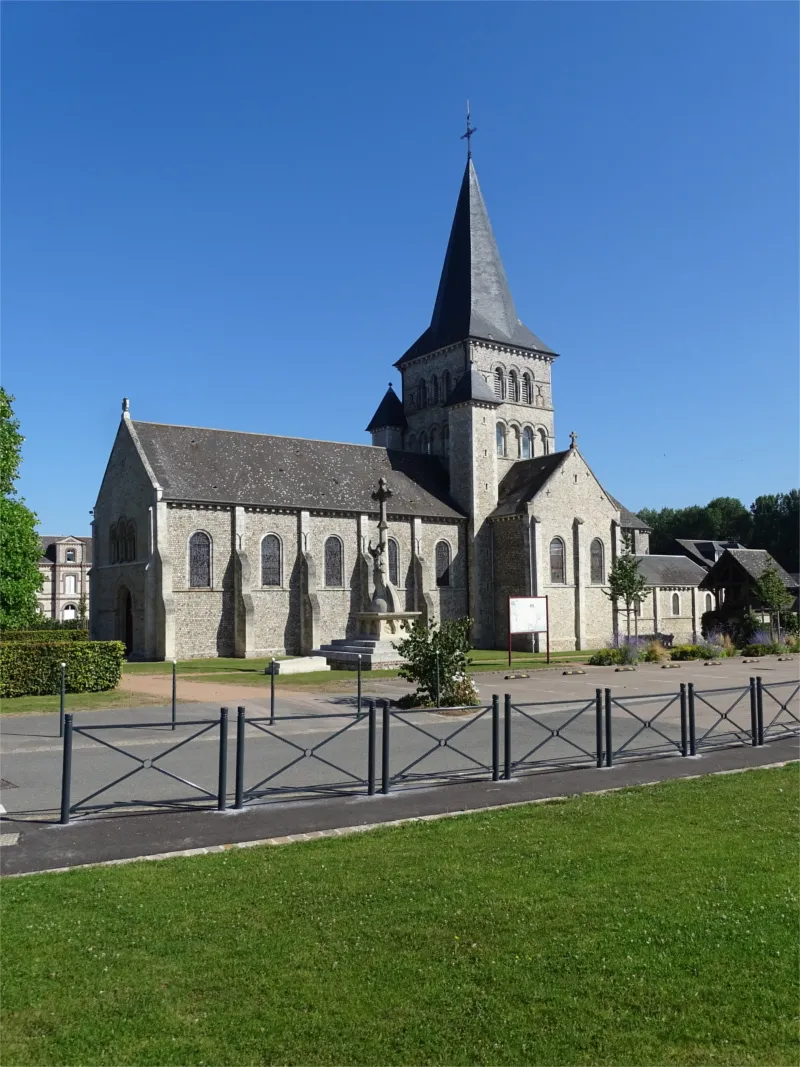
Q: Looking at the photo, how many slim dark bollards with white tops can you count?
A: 5